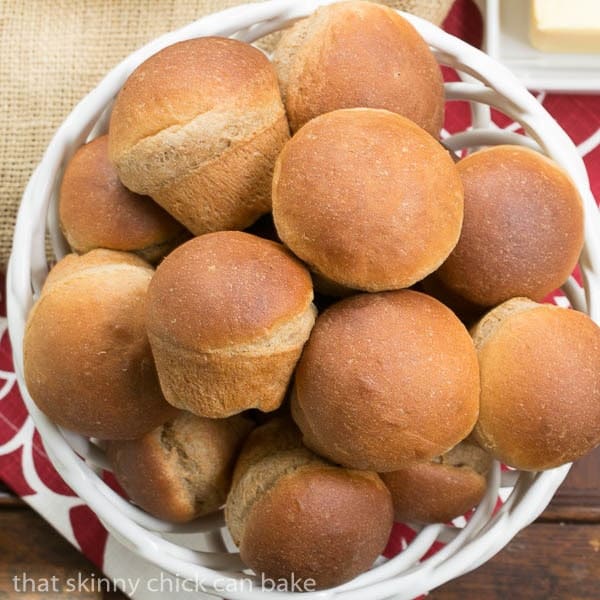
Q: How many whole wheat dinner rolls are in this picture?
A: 12